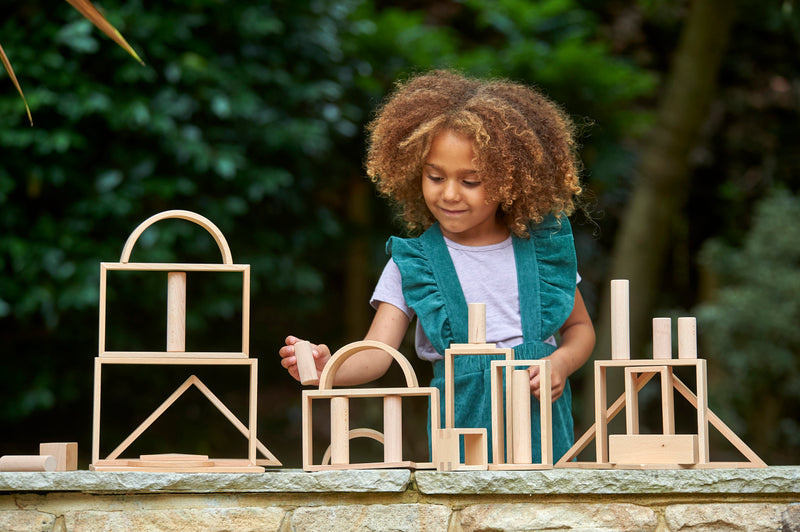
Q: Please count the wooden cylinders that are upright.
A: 8